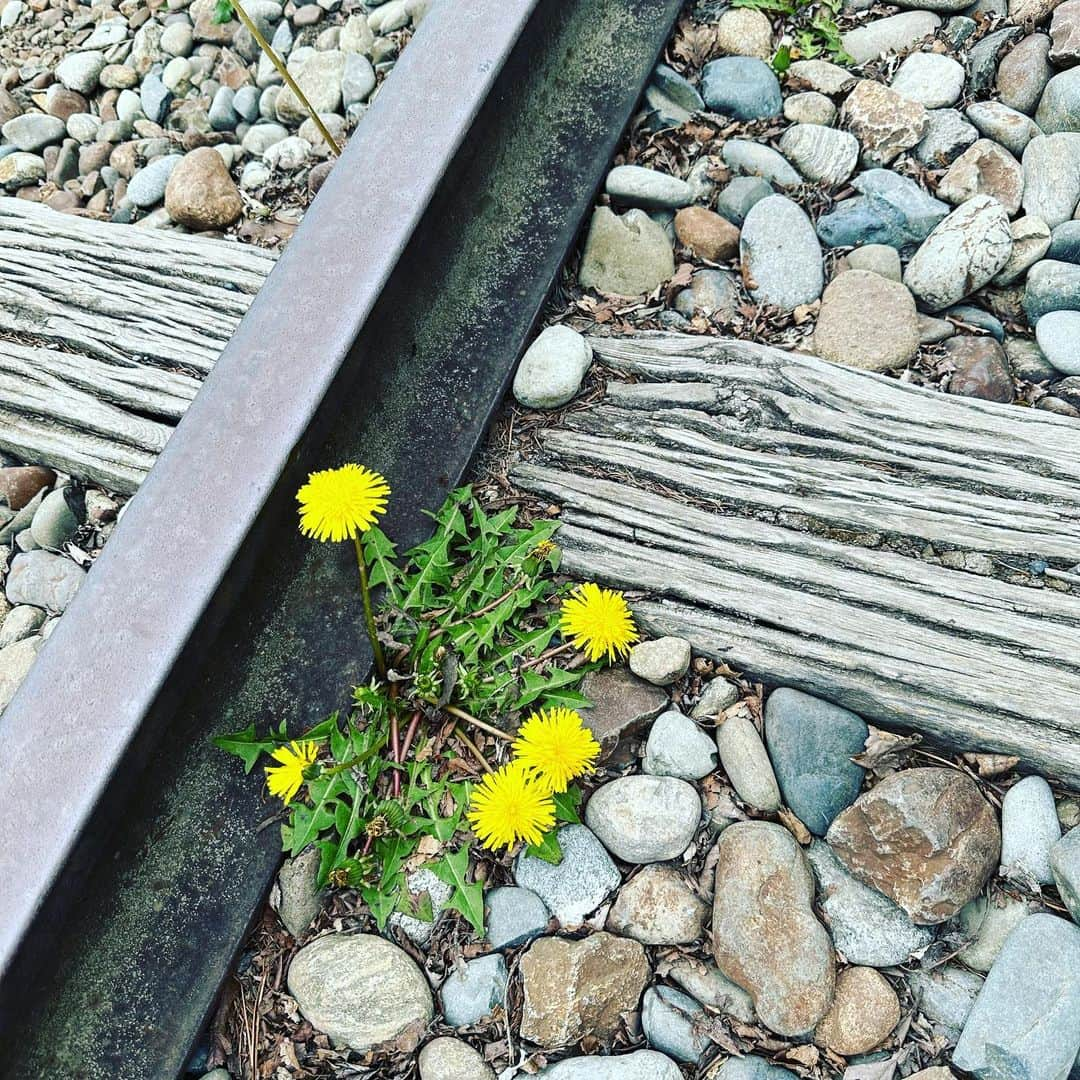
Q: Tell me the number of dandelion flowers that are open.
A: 5